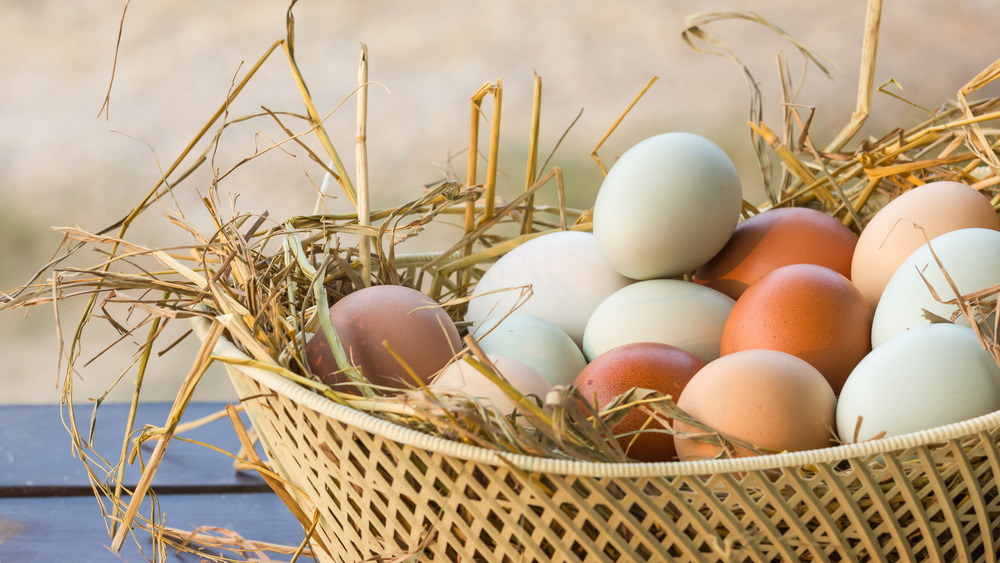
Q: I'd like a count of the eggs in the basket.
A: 13